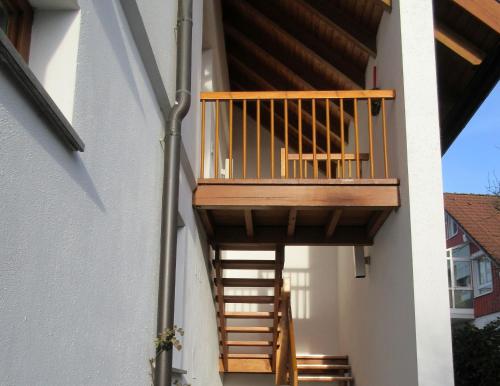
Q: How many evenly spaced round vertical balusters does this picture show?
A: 14